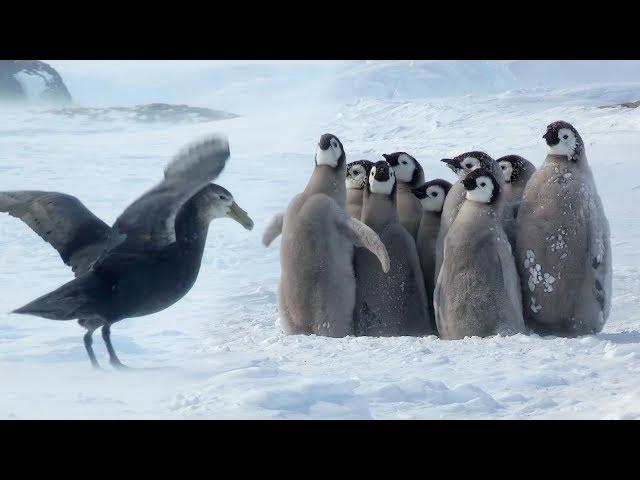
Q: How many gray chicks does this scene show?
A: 9